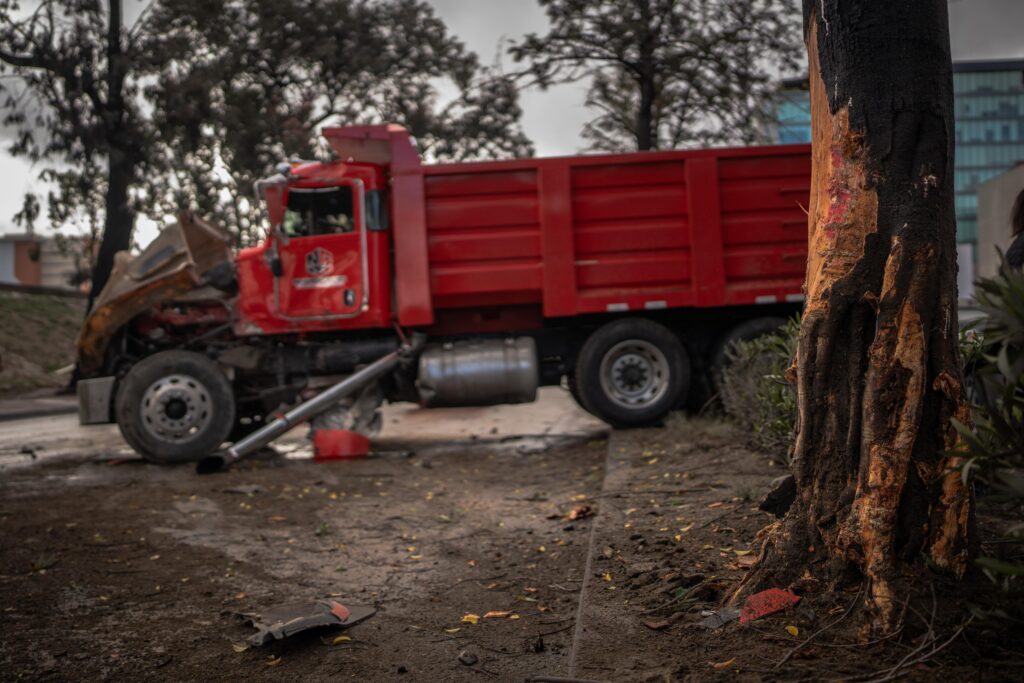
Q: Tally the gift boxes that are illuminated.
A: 0